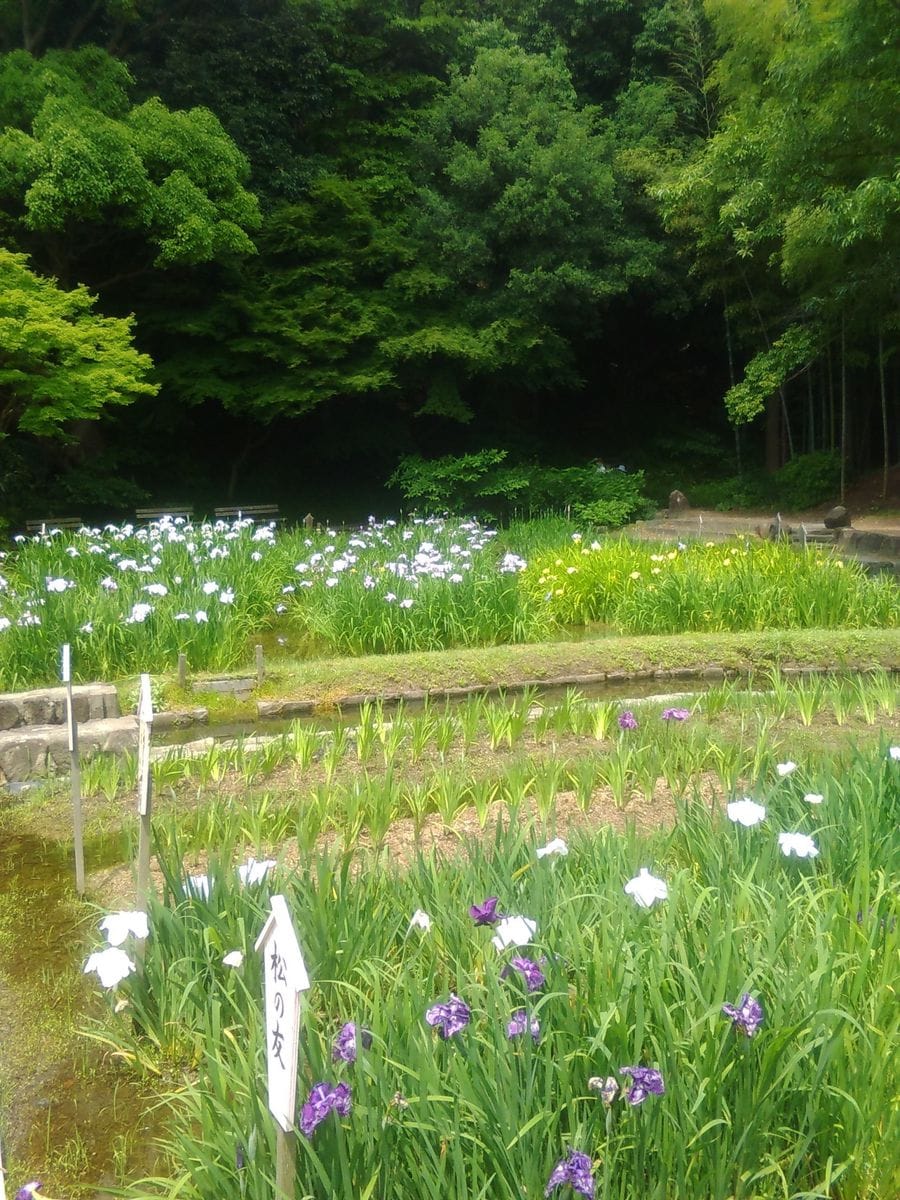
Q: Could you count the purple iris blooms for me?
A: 12